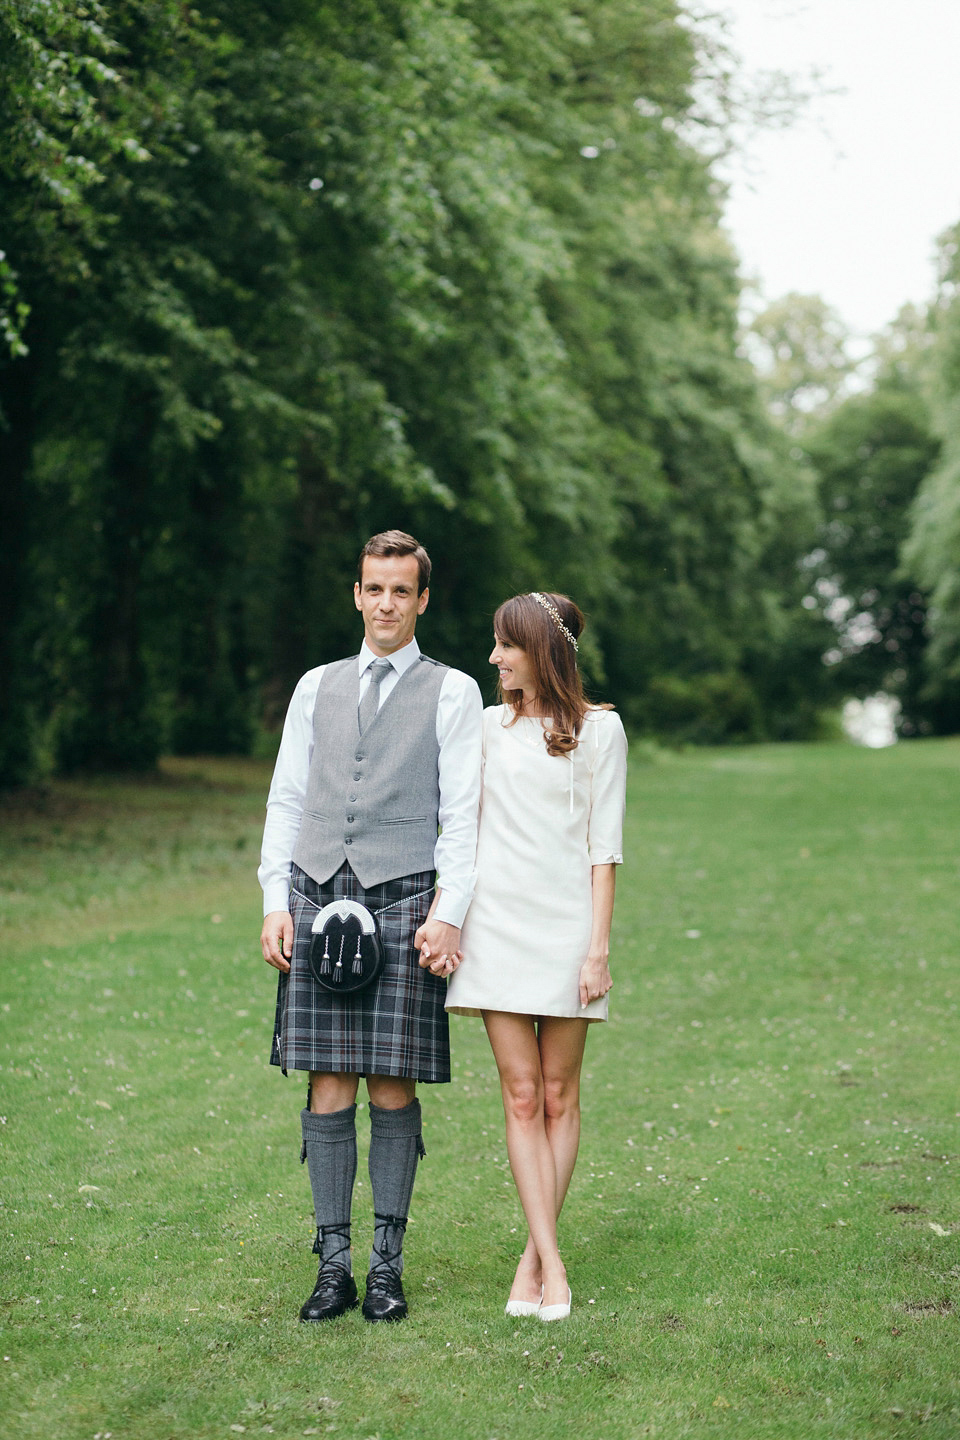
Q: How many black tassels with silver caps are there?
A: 3